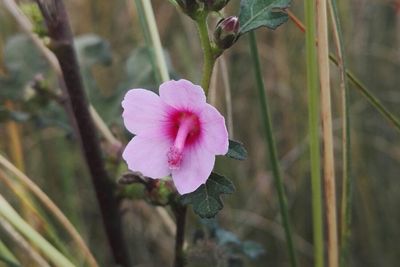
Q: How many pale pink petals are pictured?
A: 5